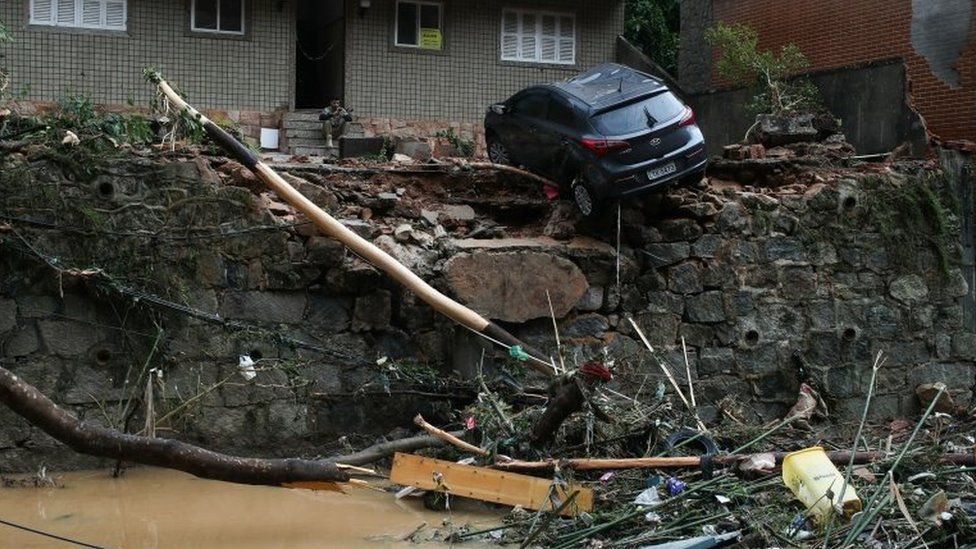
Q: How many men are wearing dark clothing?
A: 1